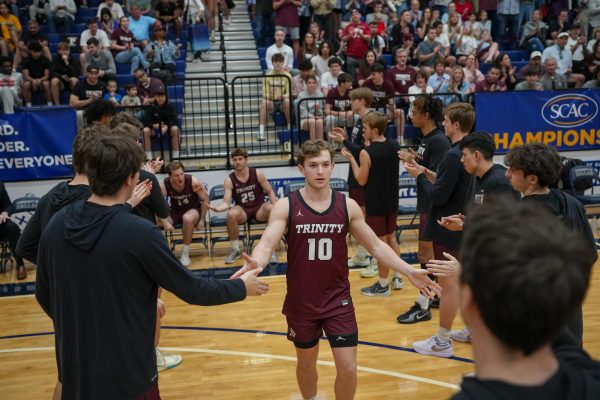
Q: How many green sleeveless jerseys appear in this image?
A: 0